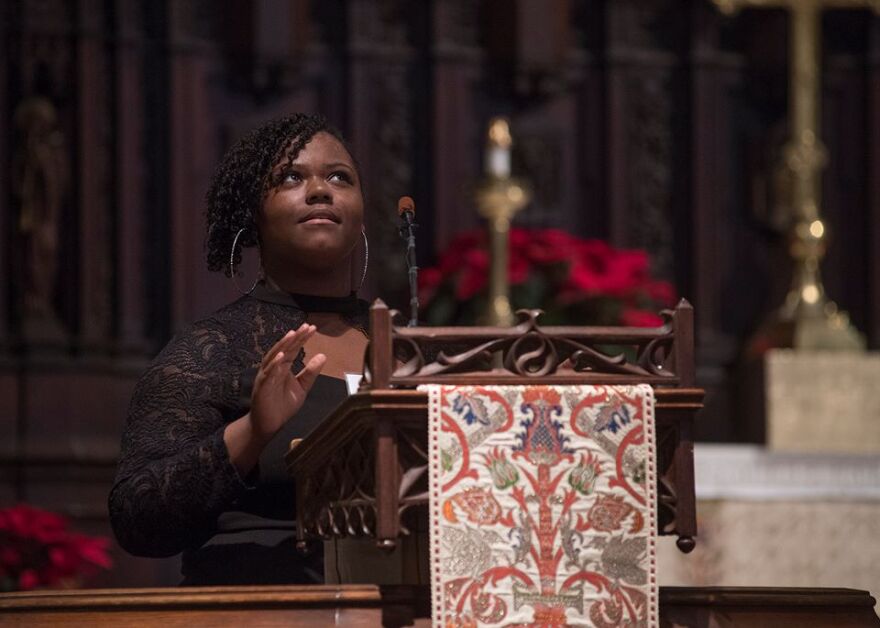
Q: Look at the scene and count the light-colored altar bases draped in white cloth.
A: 1